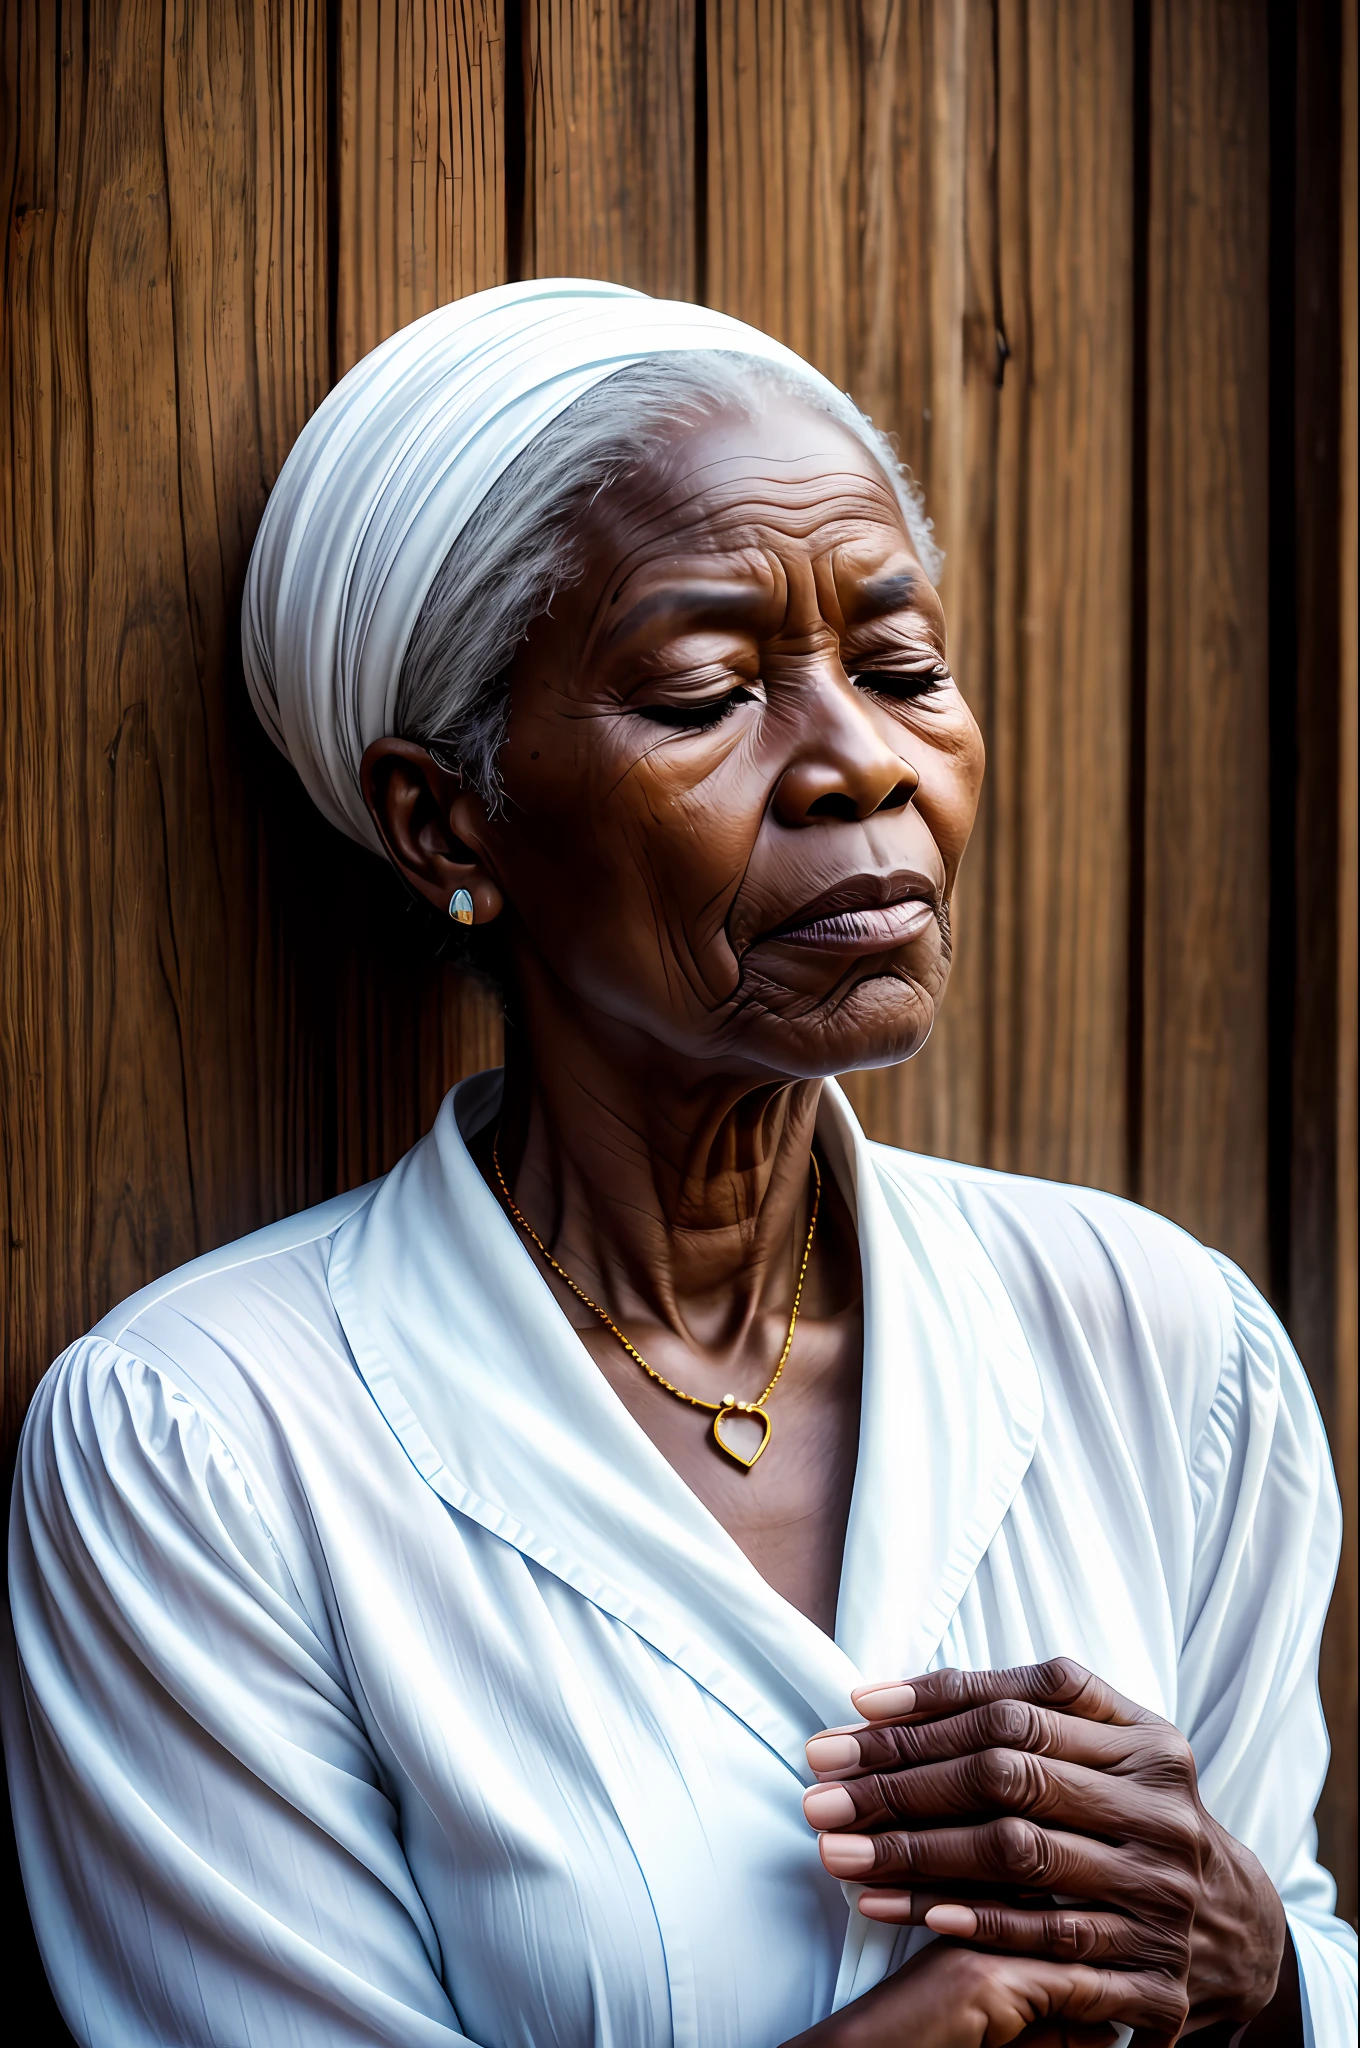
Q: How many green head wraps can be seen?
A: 0